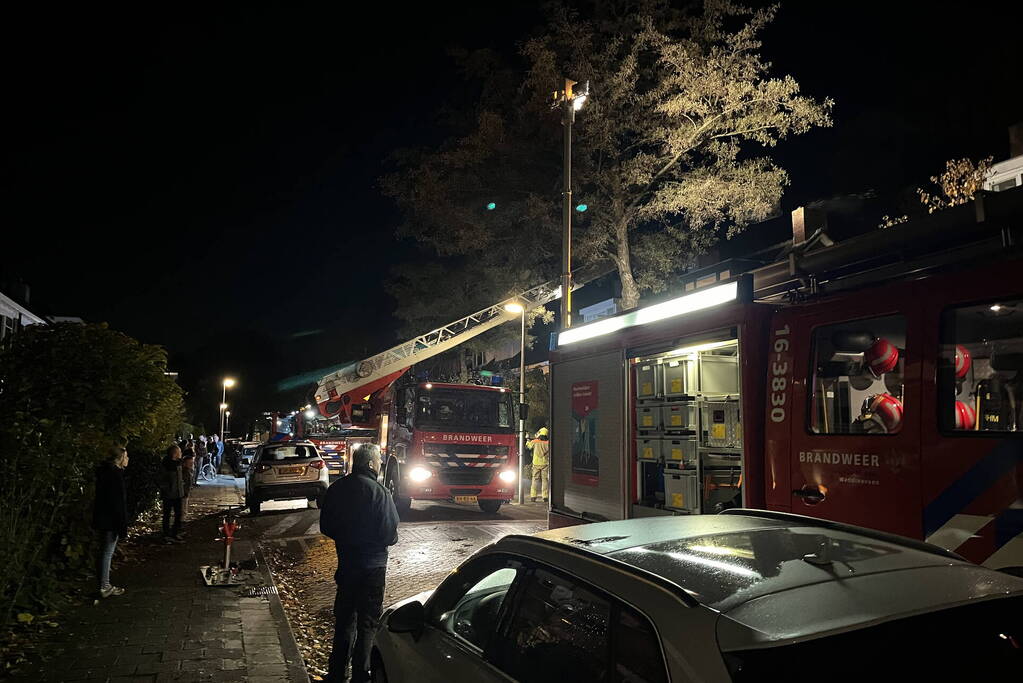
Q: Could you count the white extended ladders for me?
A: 1